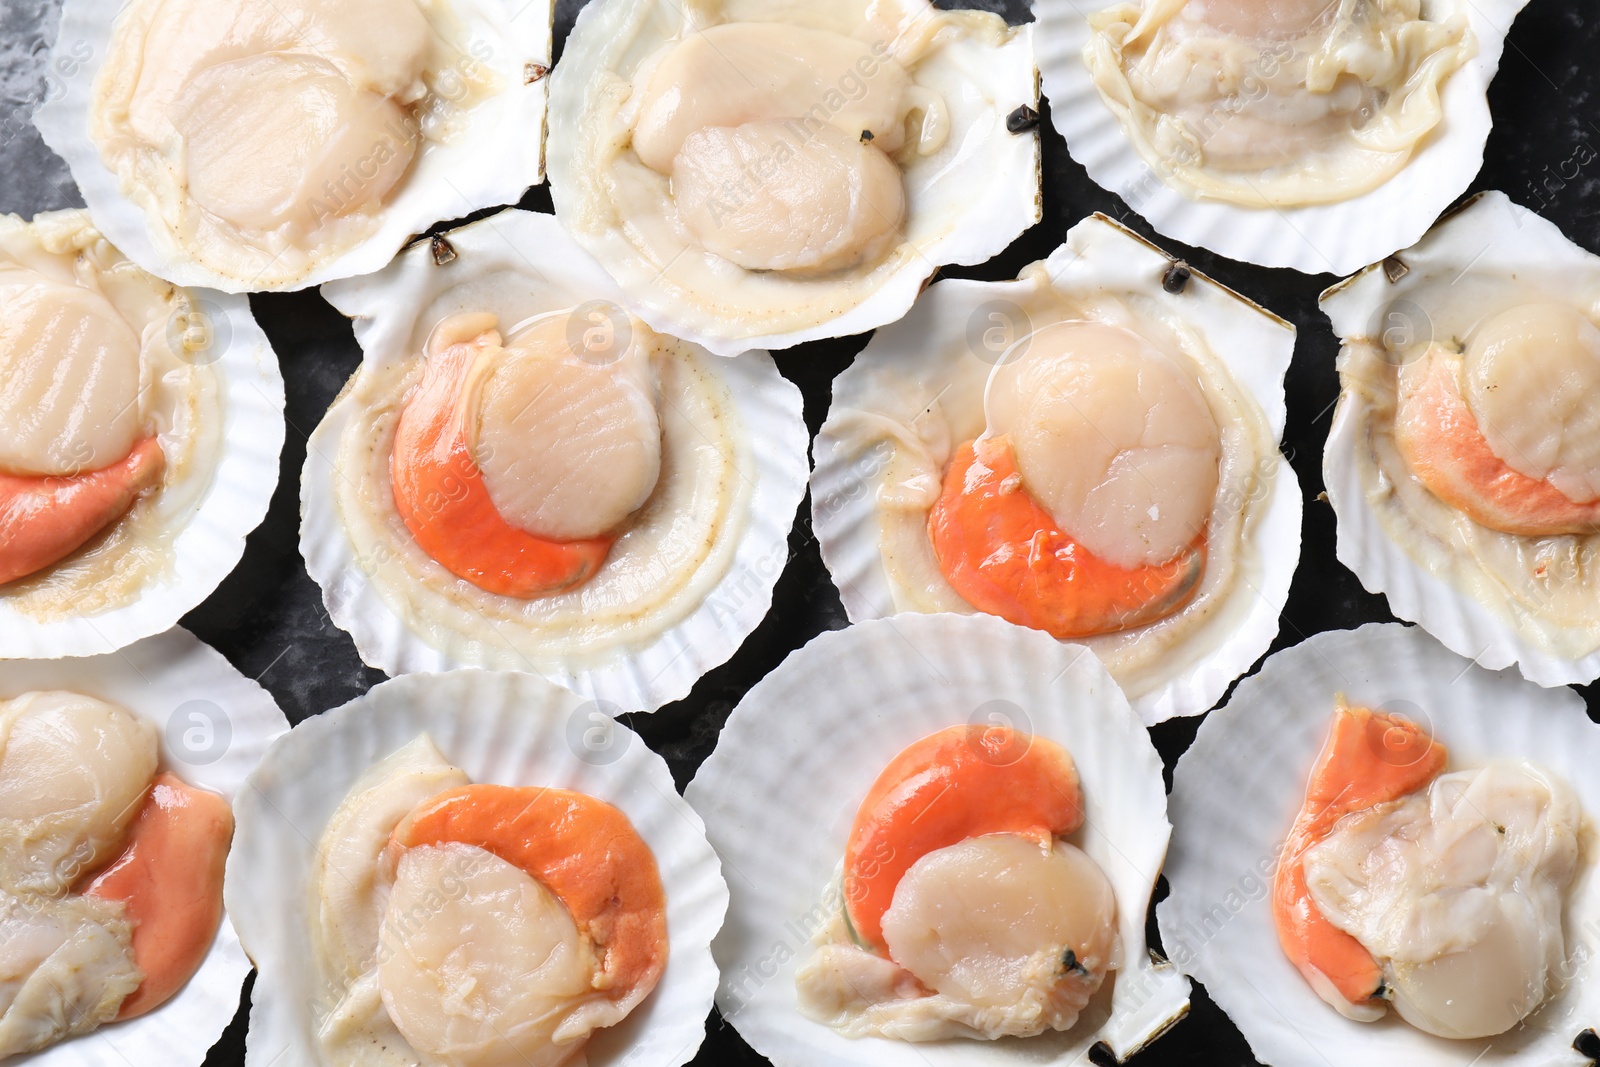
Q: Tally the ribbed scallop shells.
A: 11